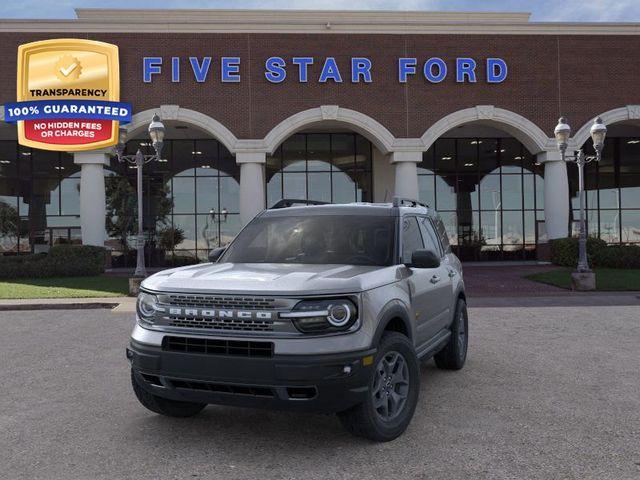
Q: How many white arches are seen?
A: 4